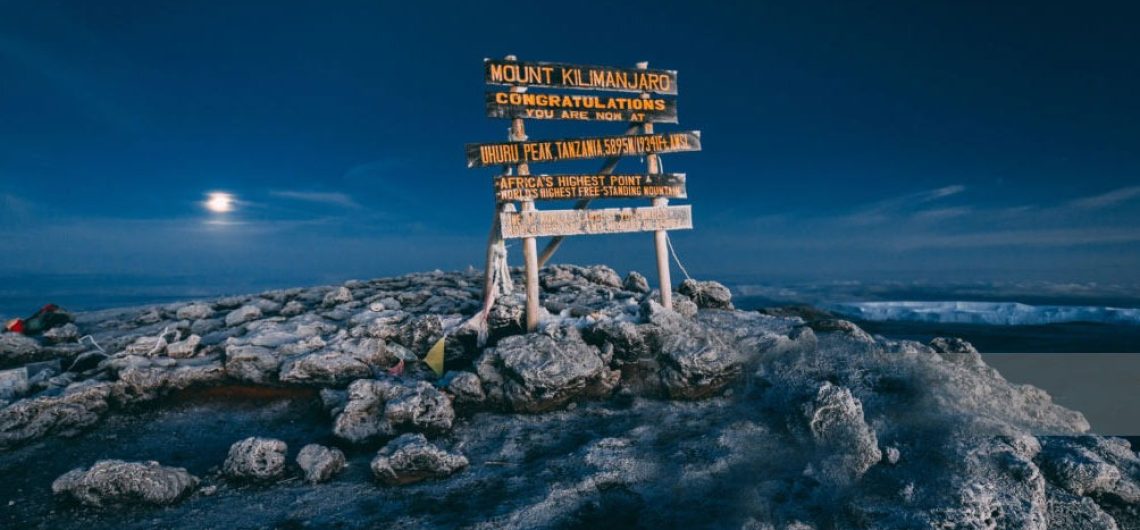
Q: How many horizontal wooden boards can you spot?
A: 5